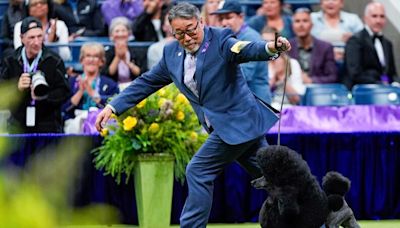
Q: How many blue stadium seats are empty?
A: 2